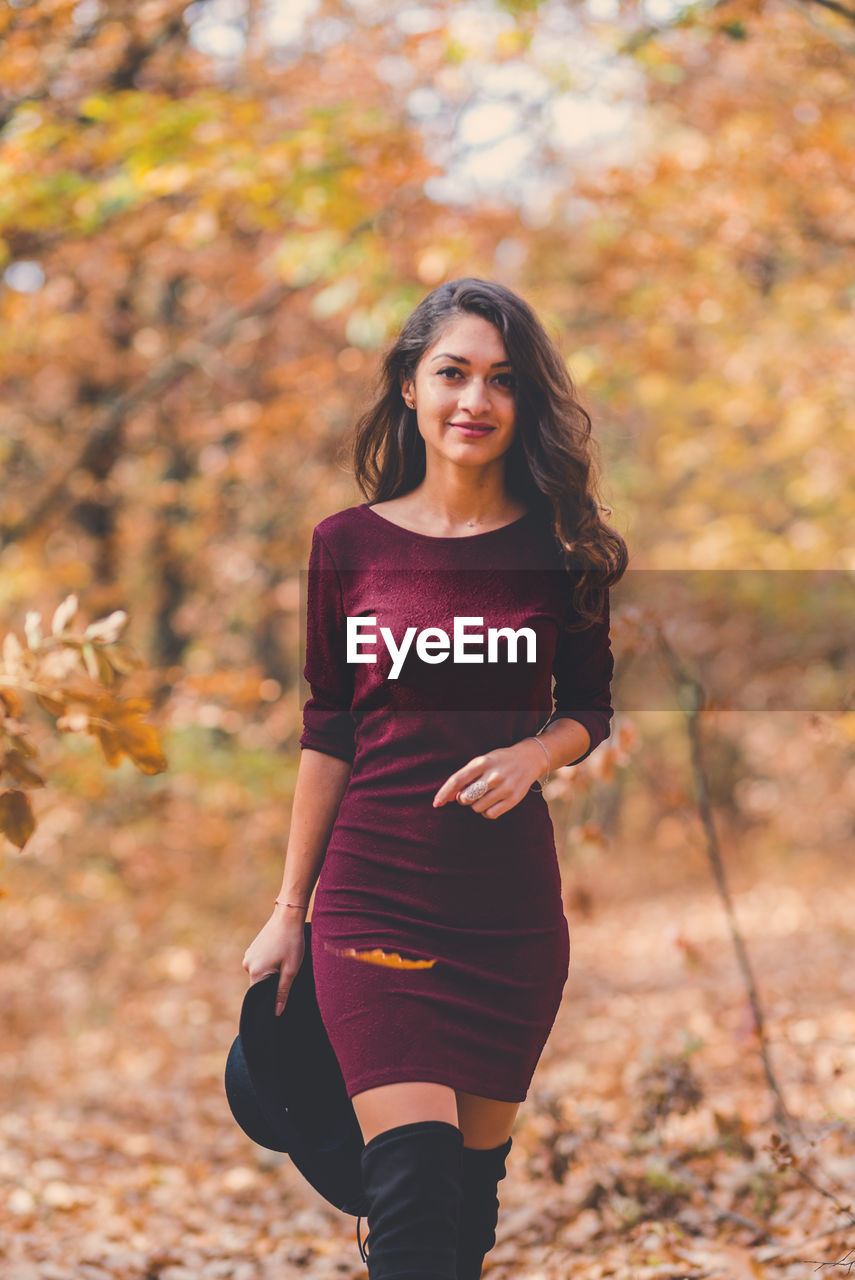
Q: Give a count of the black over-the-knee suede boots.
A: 2